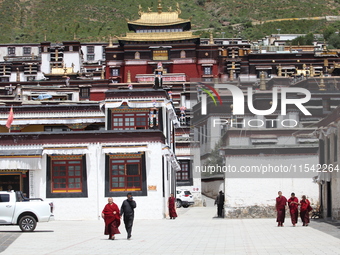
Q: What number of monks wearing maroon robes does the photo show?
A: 5